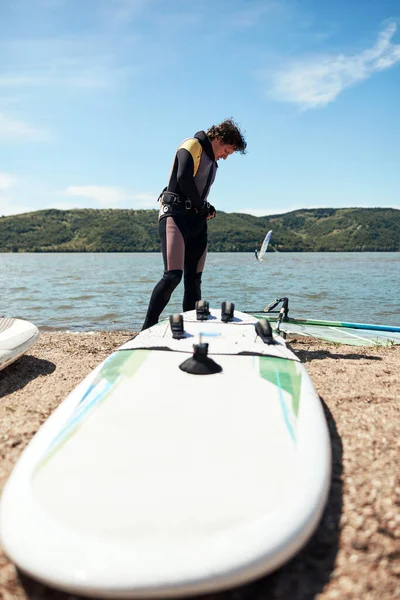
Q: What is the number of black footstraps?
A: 4